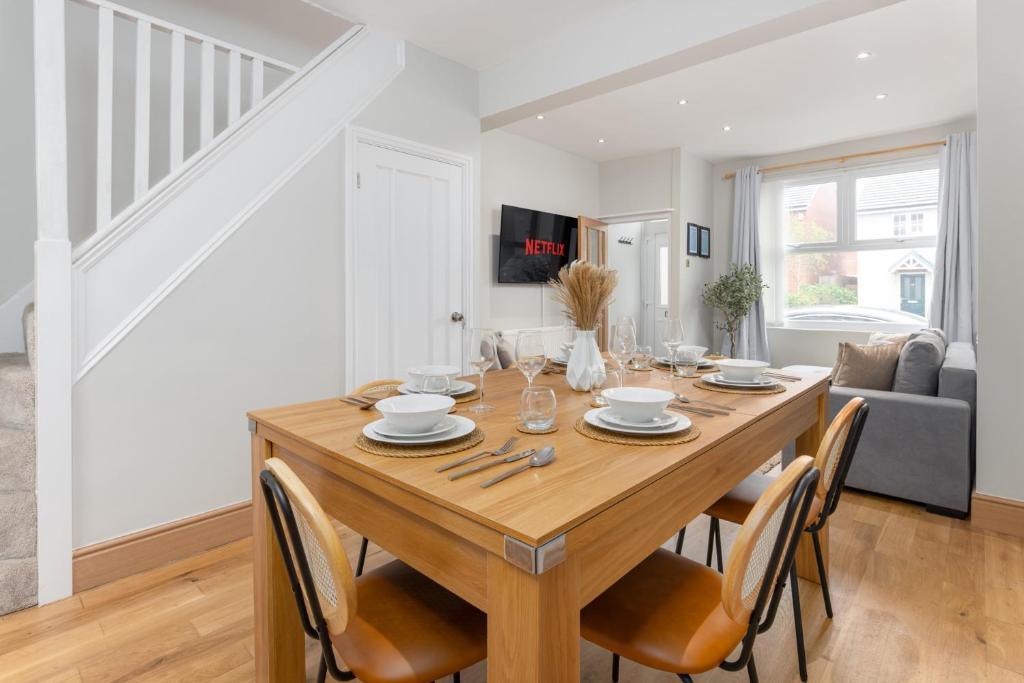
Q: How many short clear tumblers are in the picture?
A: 5